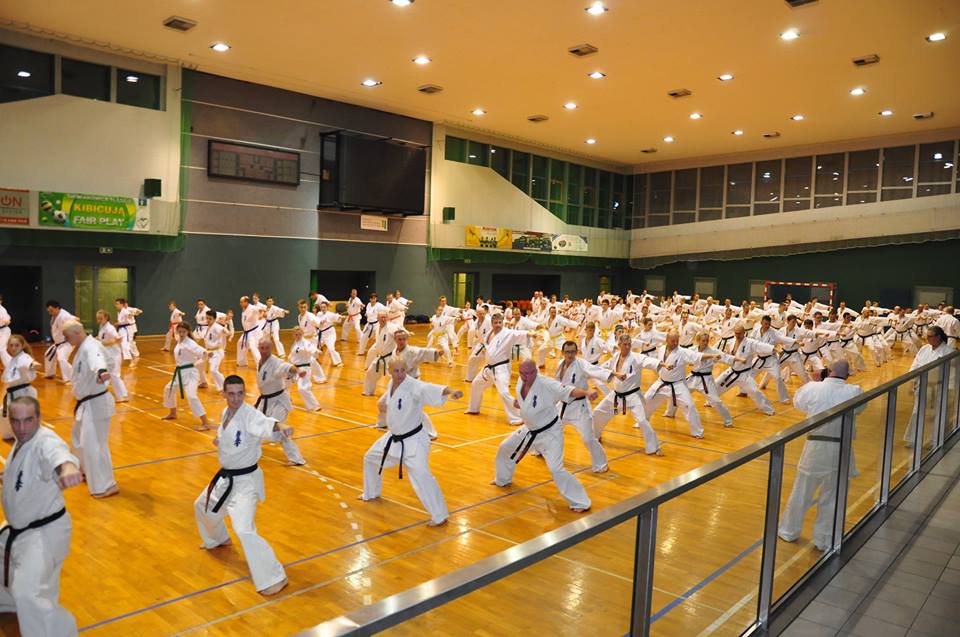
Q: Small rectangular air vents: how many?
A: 10